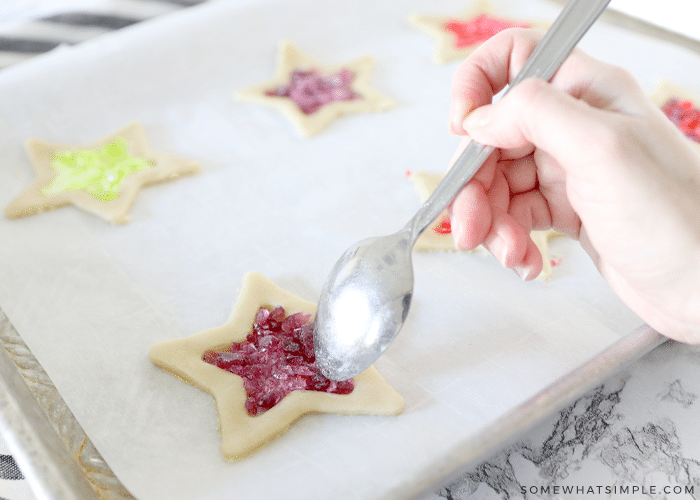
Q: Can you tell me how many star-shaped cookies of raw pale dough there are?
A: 6